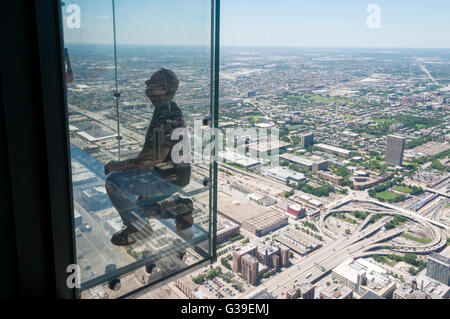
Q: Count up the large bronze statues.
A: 0